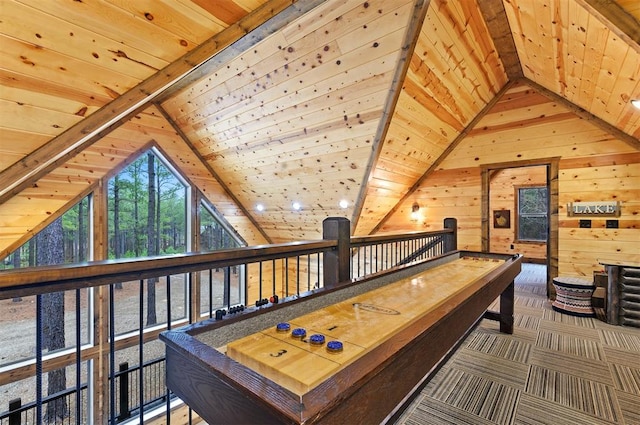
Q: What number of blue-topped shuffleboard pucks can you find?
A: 4